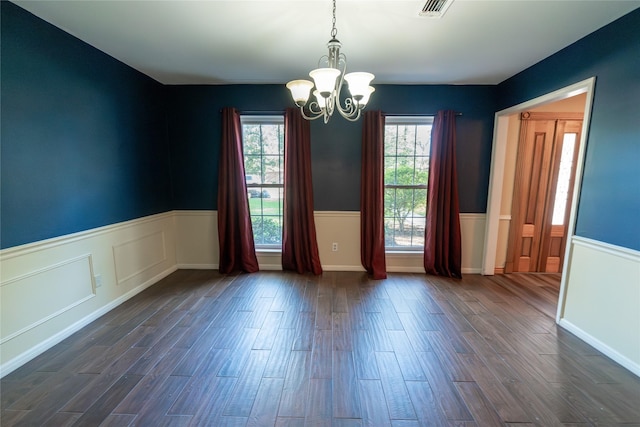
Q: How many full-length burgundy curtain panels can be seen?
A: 4